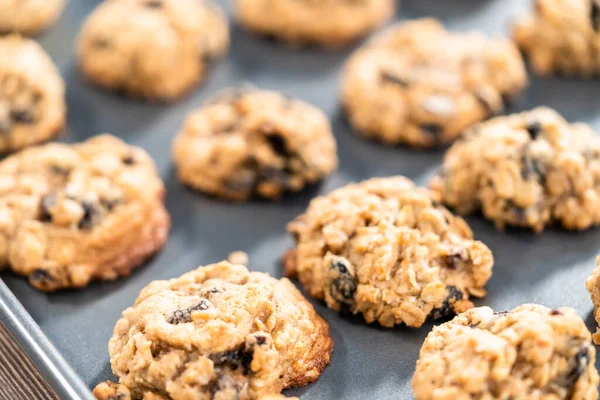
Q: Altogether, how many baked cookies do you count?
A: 13